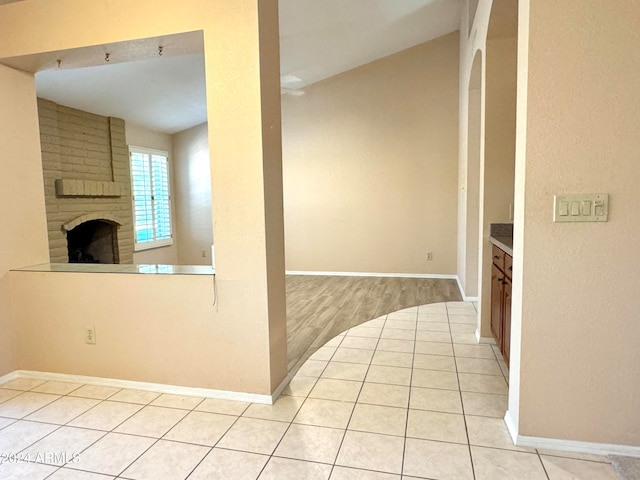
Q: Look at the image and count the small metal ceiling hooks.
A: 3